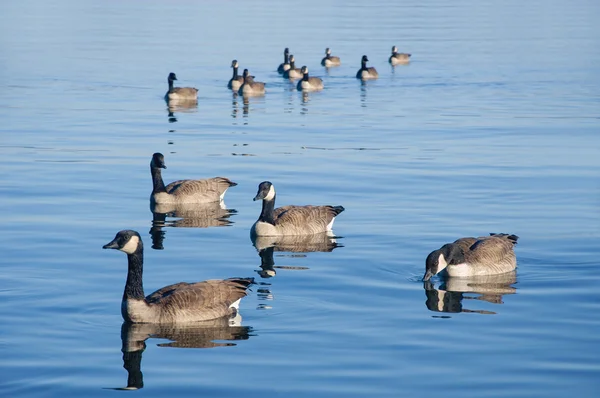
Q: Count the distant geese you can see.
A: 9